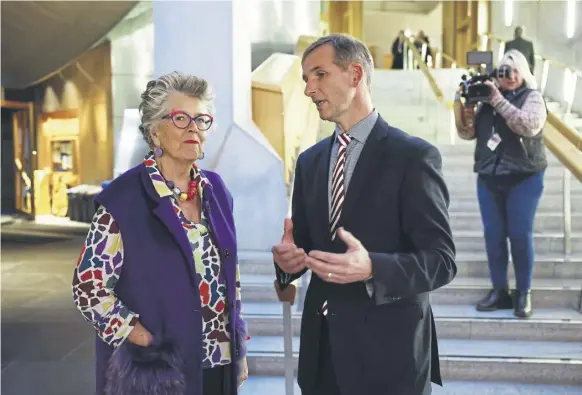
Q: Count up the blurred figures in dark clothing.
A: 3